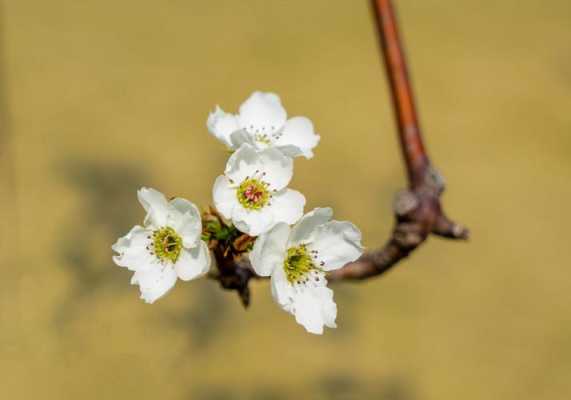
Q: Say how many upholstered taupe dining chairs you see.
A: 0